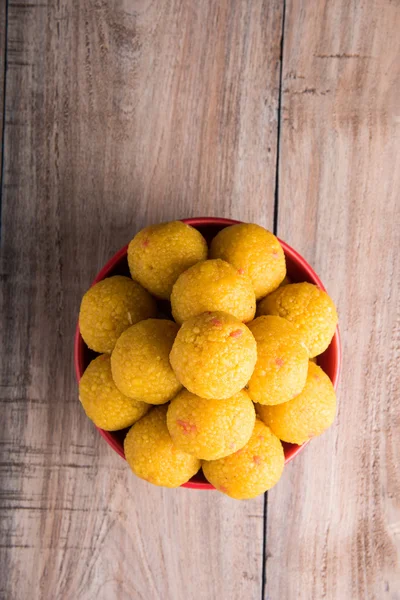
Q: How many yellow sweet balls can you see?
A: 13